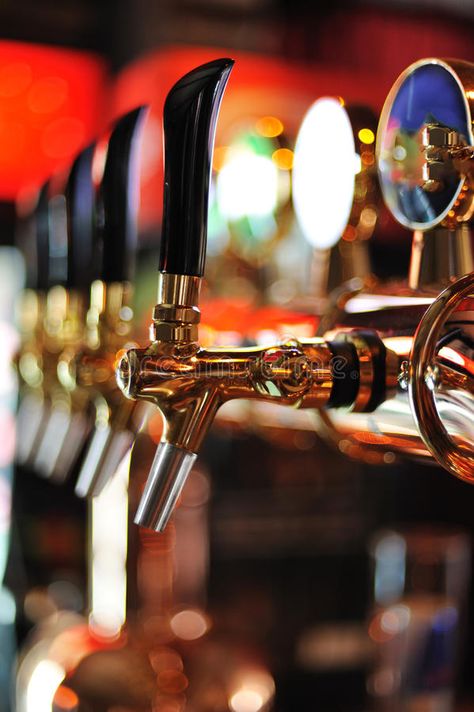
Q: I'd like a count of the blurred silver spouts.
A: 3